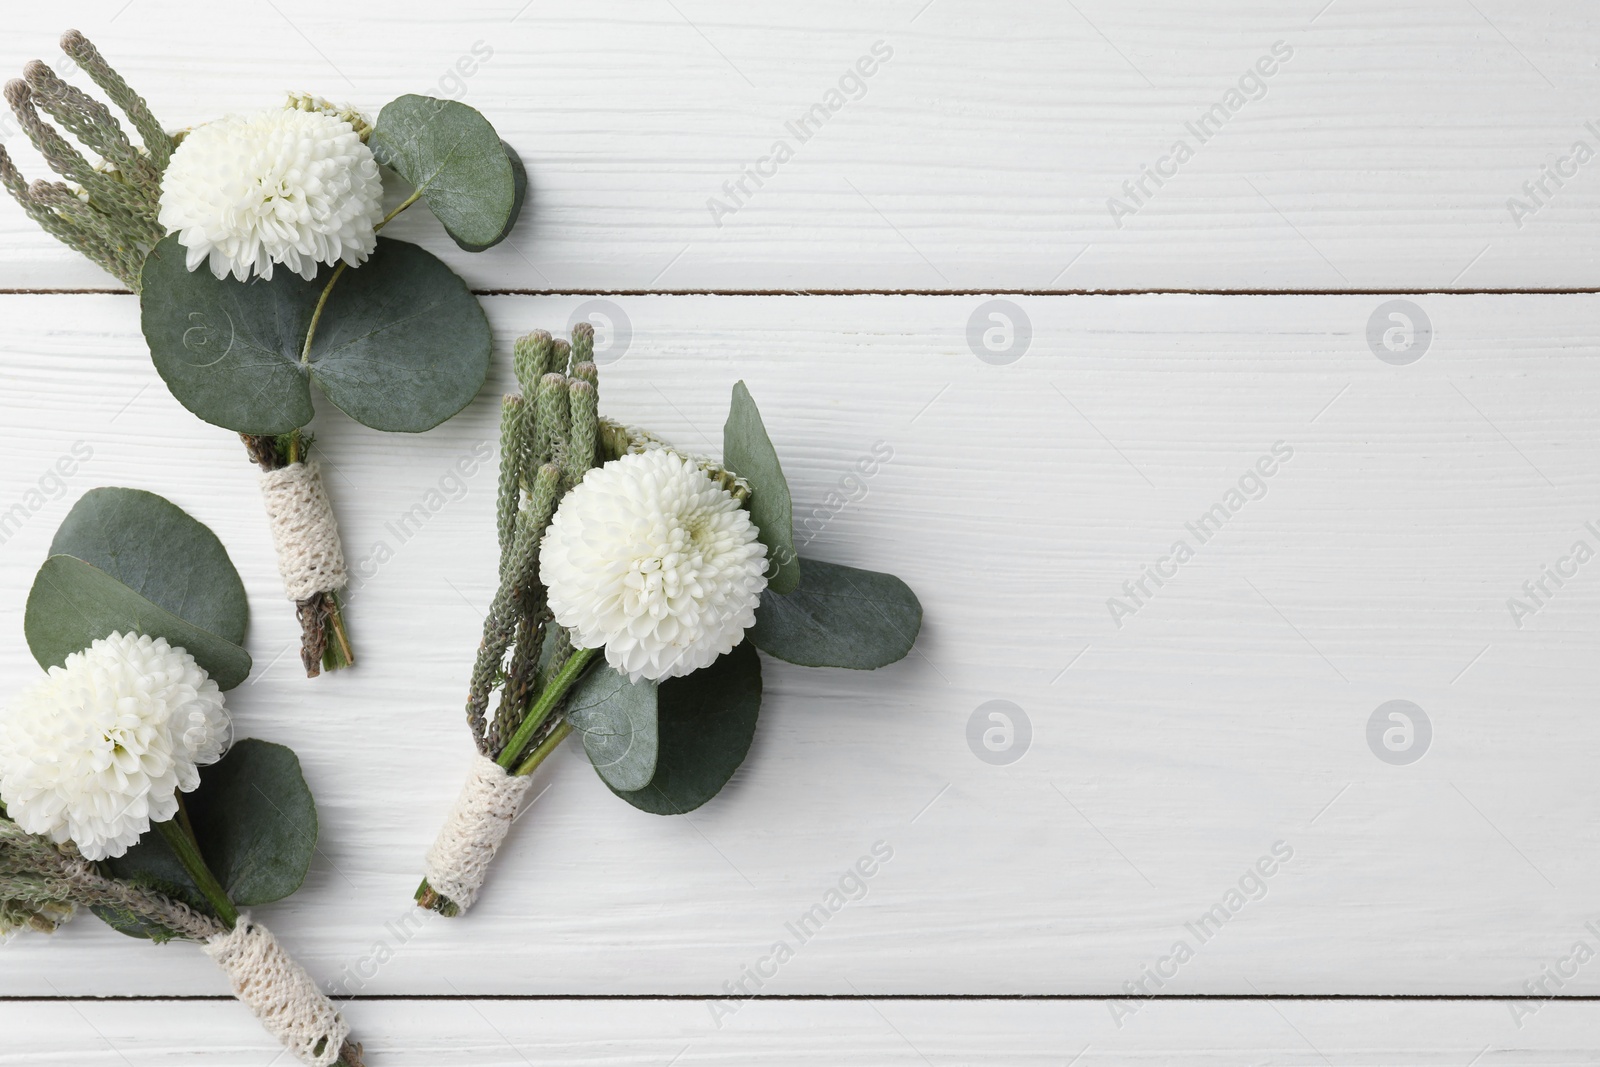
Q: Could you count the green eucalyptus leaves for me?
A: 12